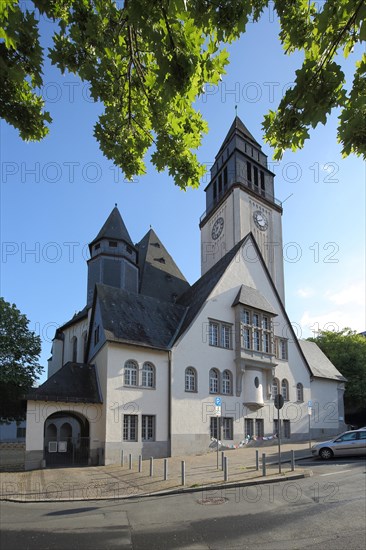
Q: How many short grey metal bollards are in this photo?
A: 11